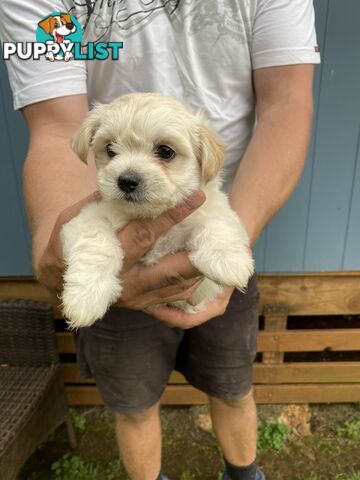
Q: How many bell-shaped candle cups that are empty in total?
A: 0